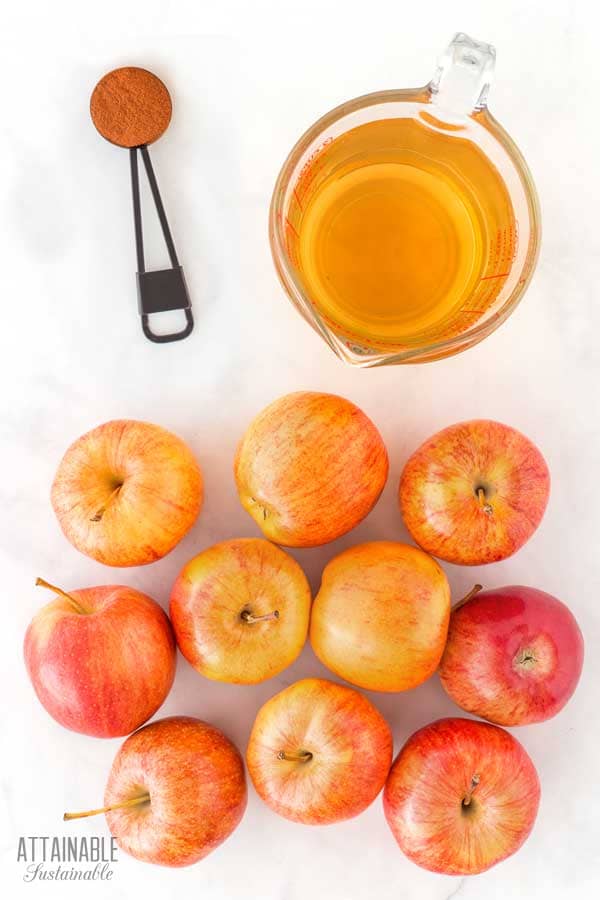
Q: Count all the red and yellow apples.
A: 10